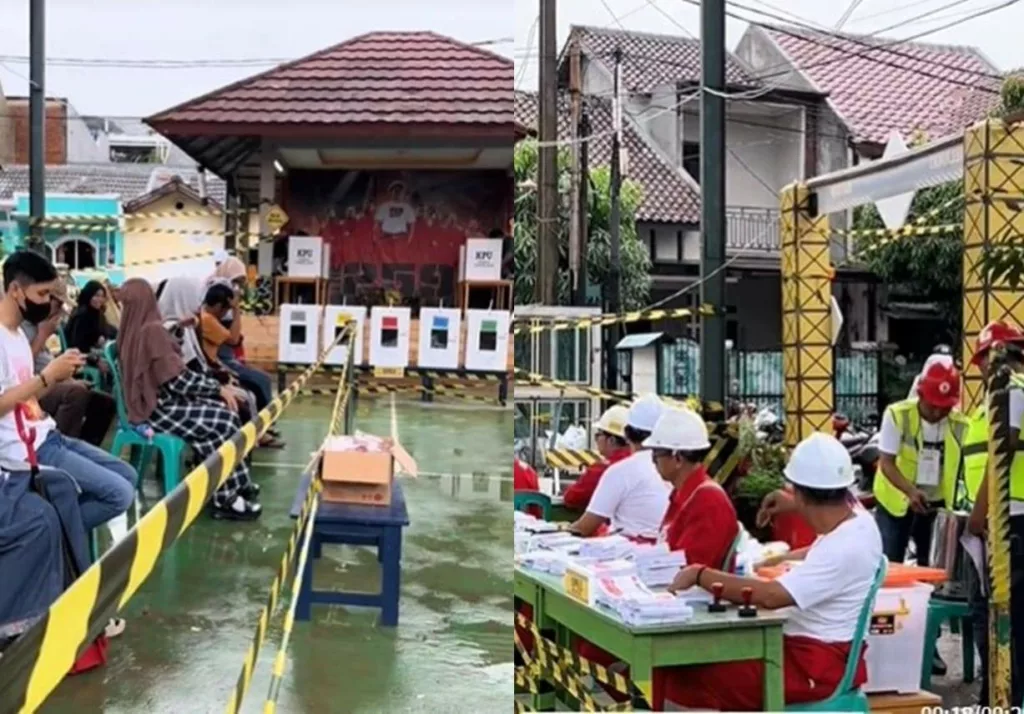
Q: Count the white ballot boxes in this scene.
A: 5